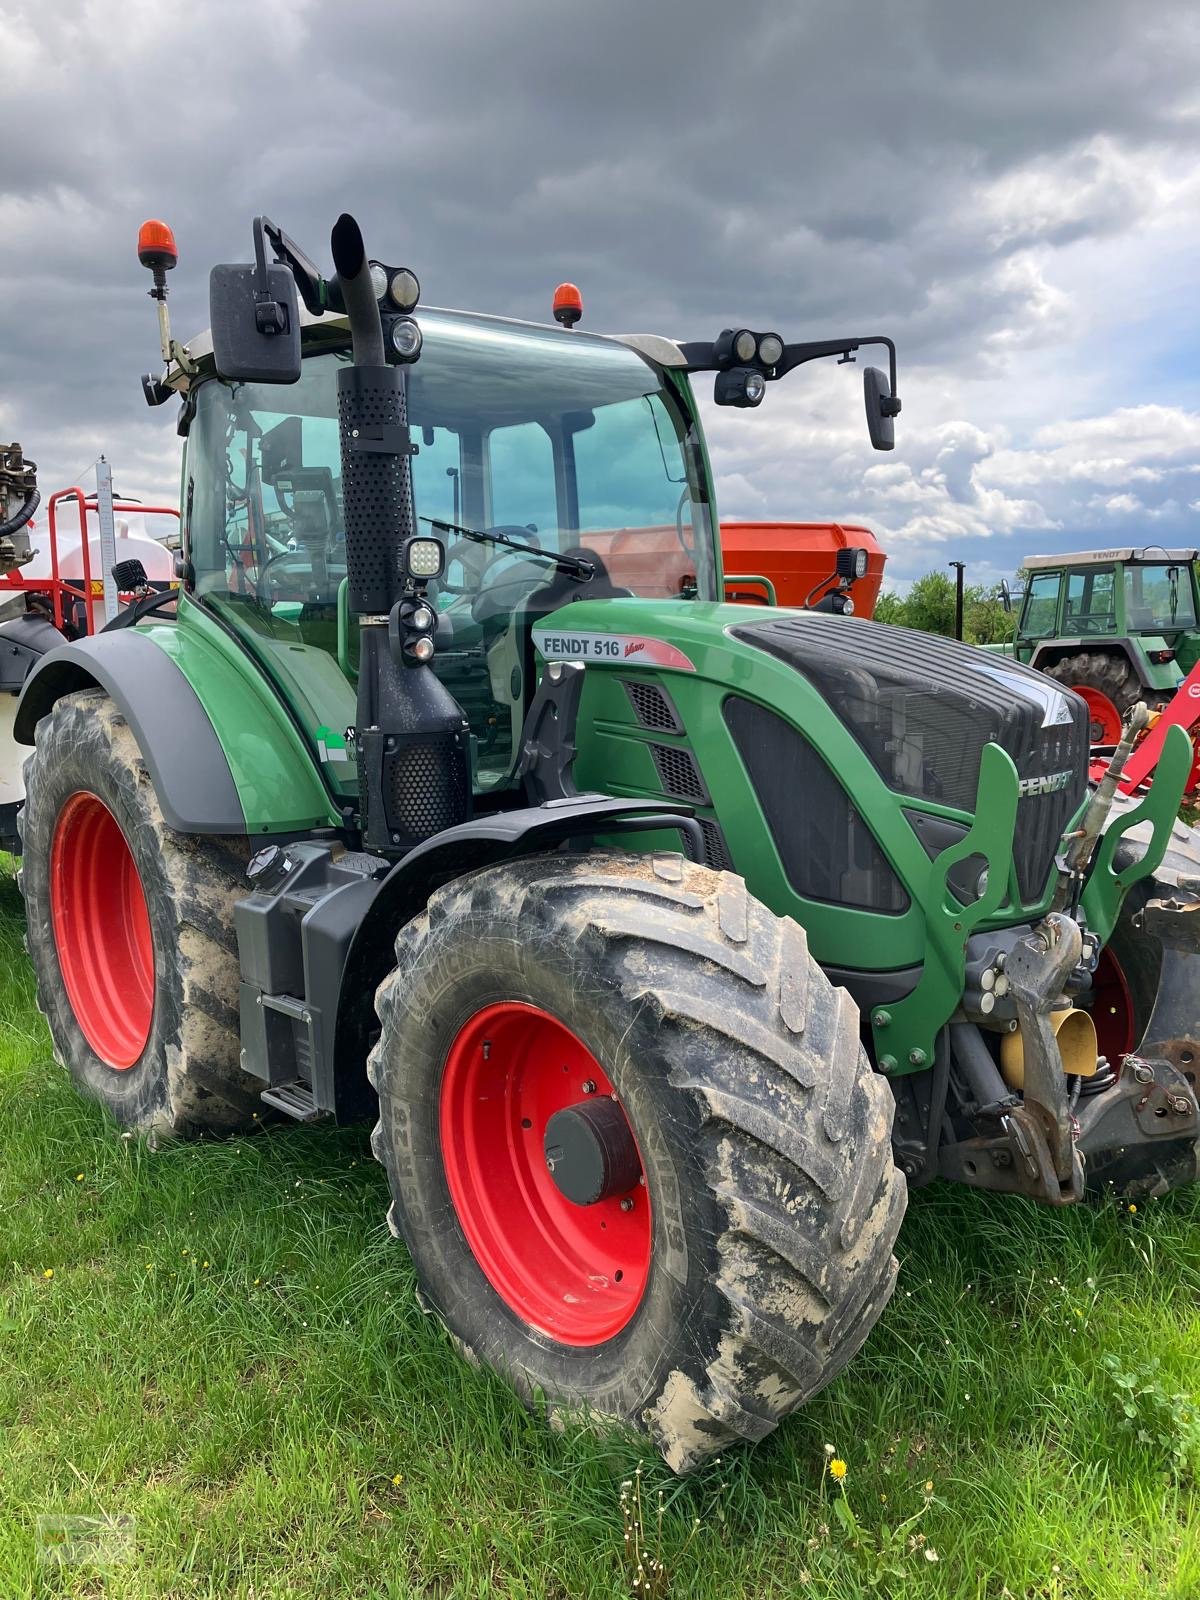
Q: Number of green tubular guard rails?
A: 2